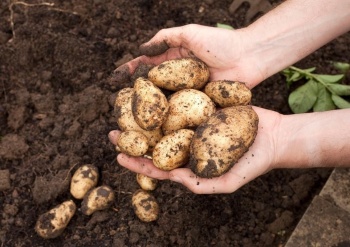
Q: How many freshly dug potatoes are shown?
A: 13